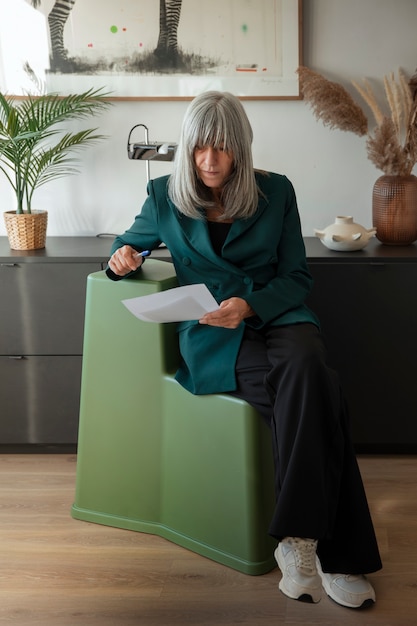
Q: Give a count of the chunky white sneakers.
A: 2